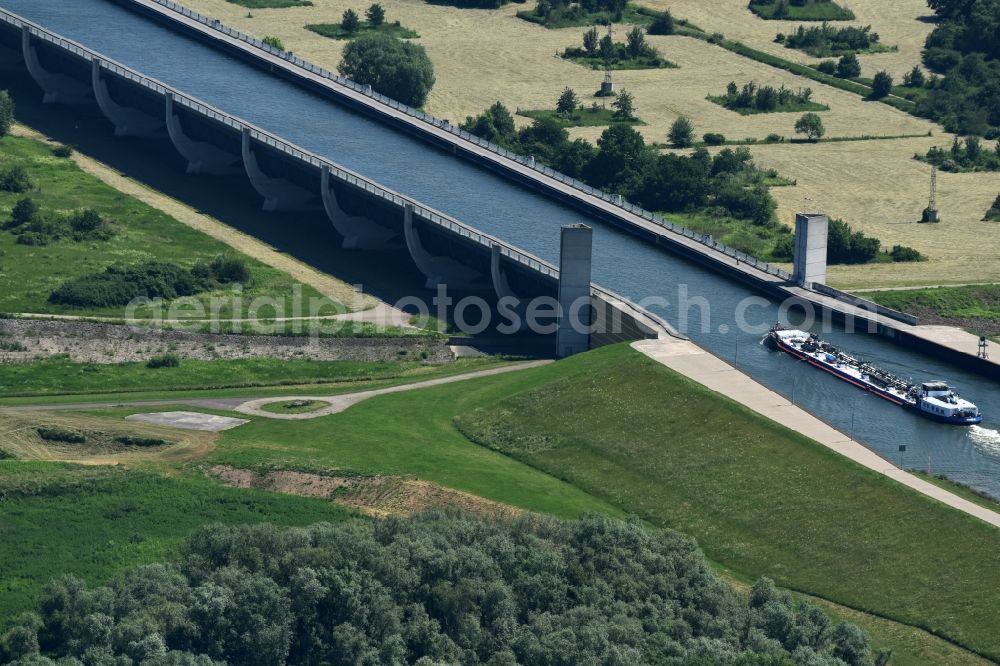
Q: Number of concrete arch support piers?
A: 7